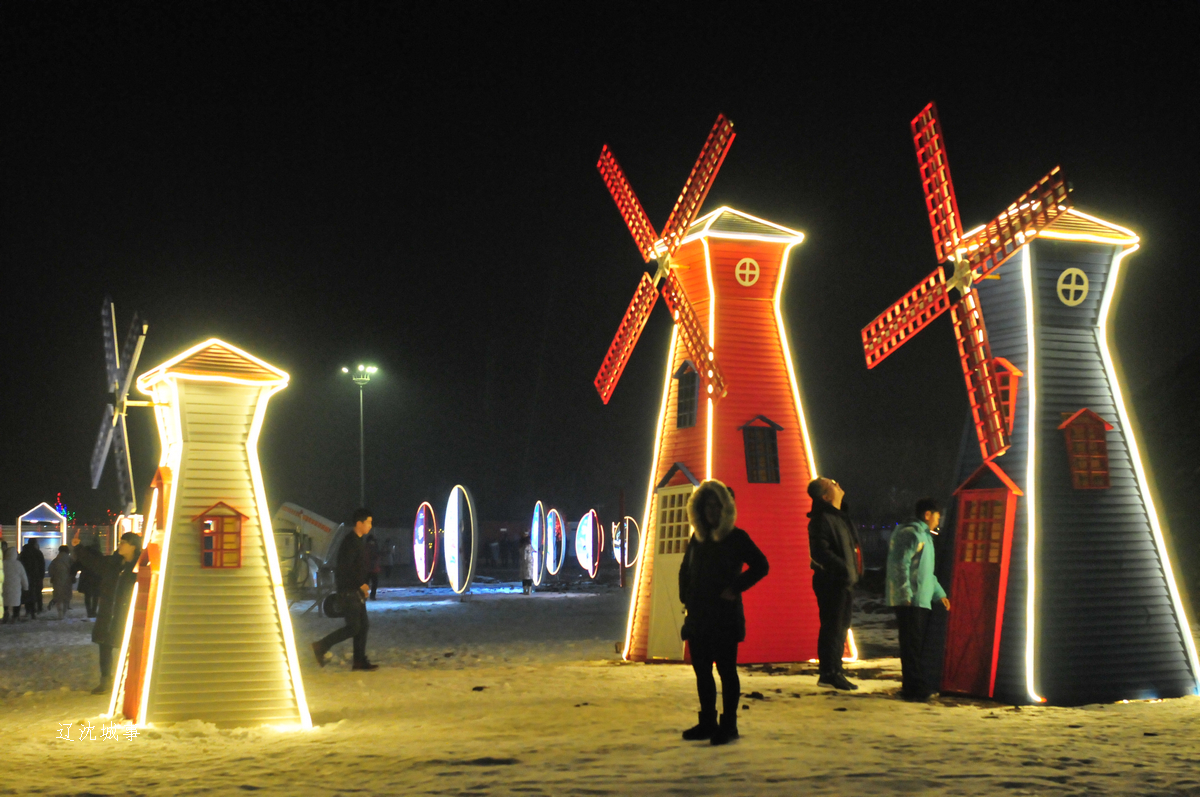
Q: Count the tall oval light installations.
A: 6